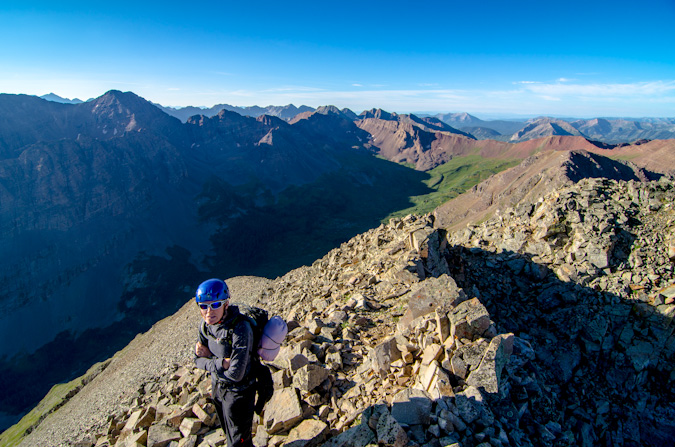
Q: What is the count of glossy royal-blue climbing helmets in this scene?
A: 1